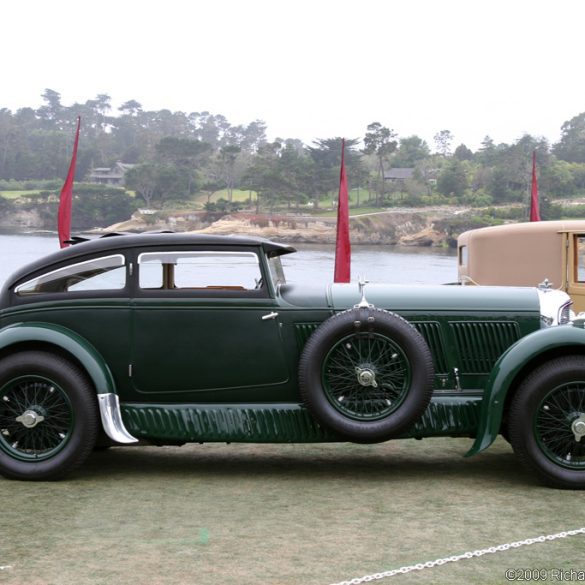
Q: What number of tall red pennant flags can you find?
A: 3